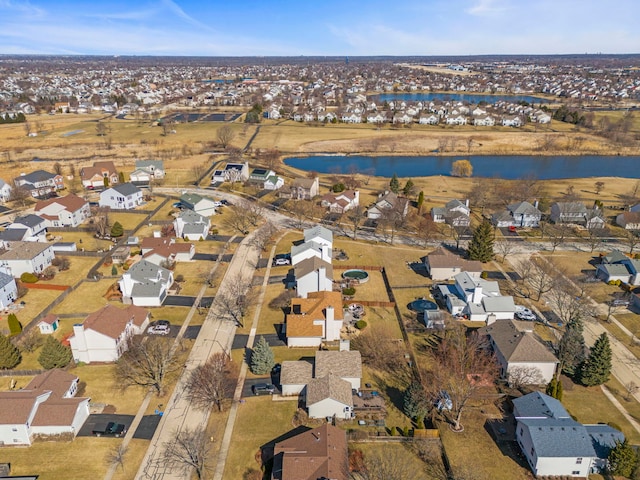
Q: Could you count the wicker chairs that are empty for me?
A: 0